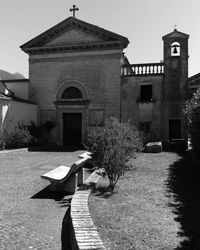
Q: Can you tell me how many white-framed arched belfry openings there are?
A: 1